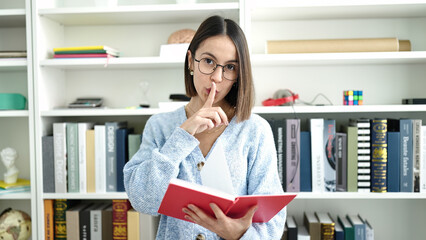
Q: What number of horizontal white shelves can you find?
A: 12